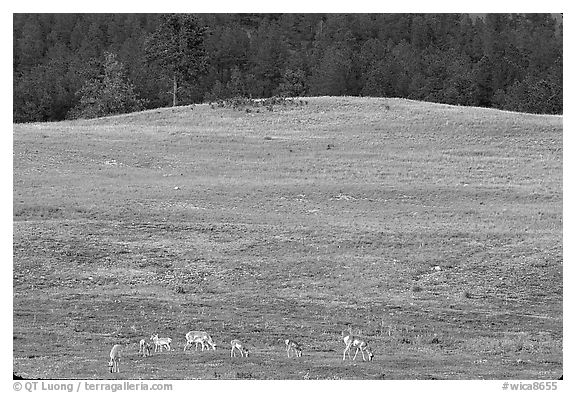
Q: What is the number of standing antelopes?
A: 7